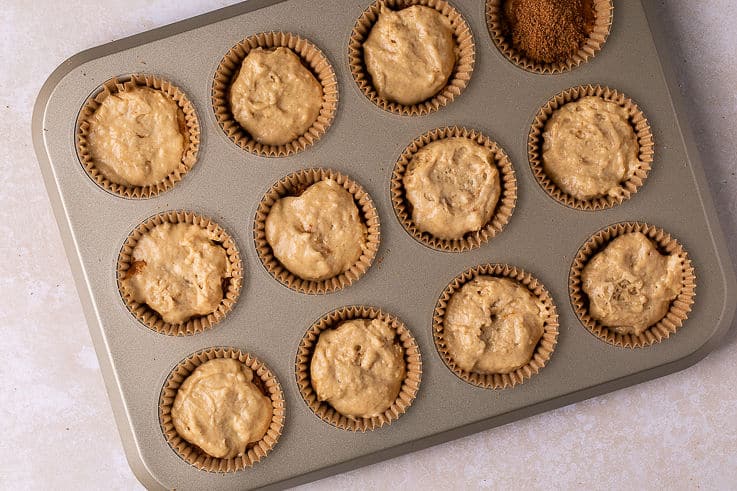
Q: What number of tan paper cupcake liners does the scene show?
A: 12